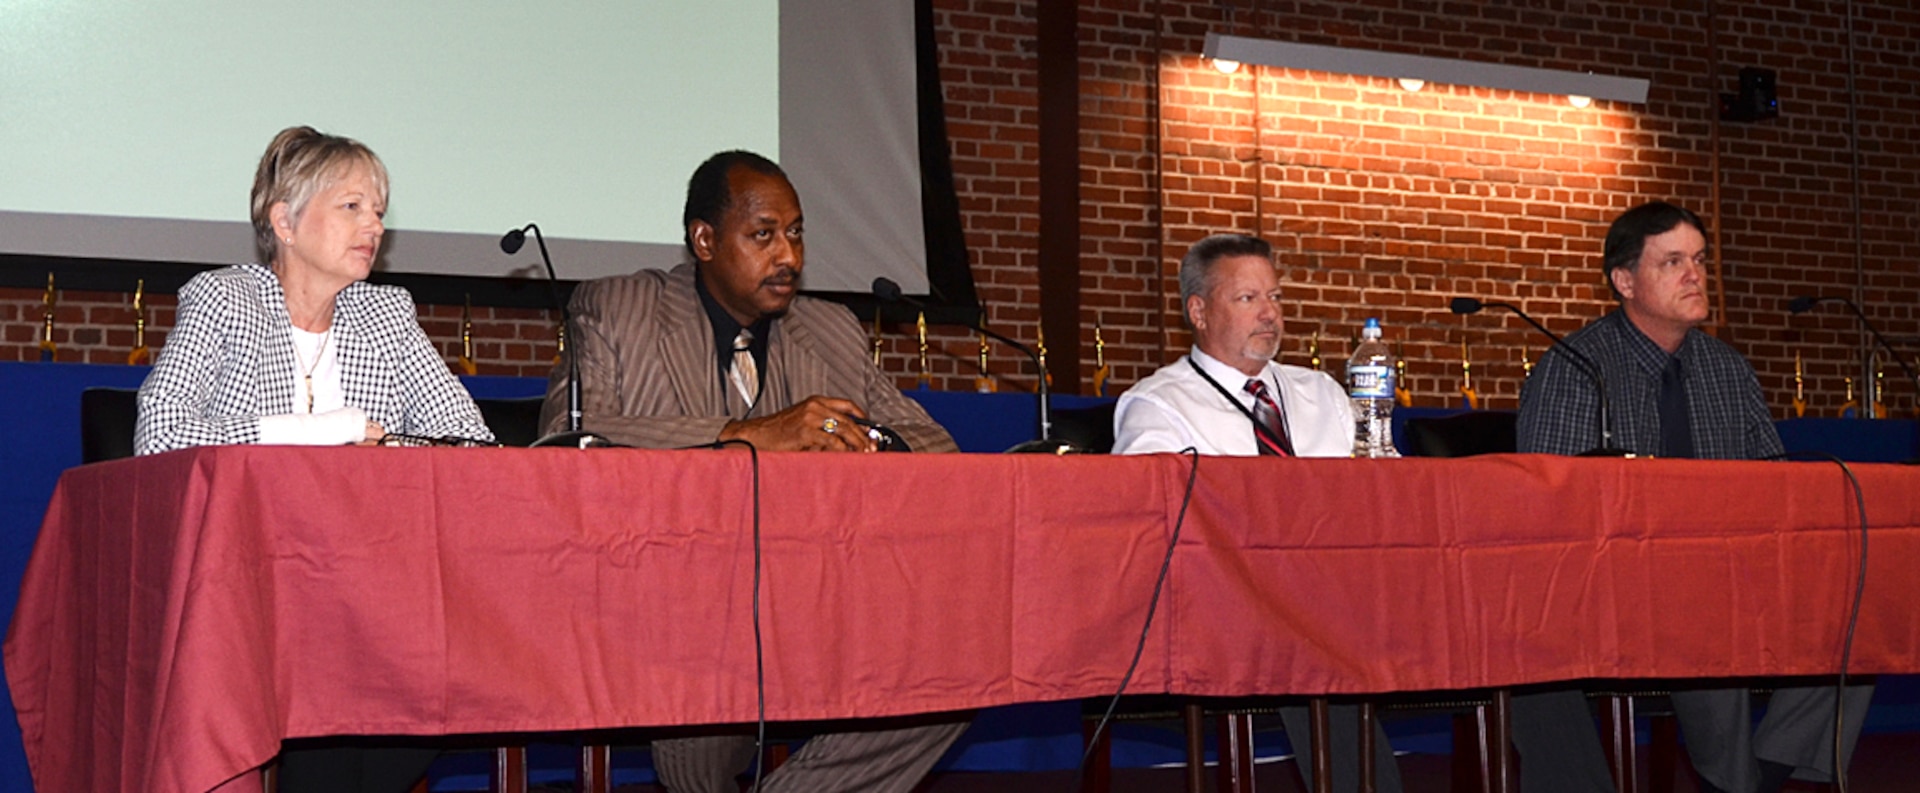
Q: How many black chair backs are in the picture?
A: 4